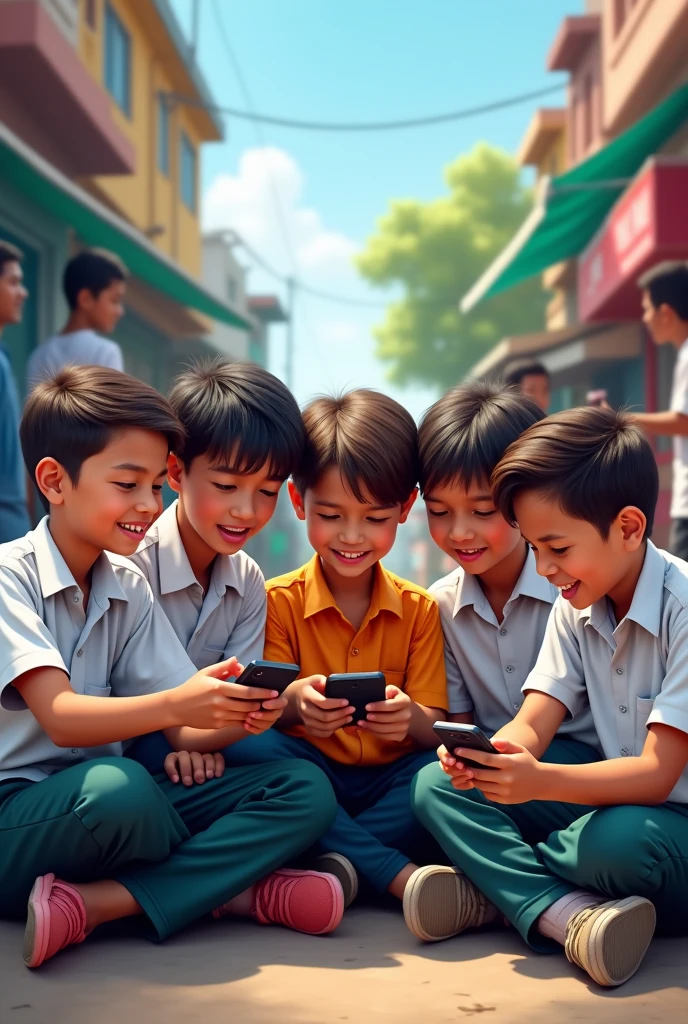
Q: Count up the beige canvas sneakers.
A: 2